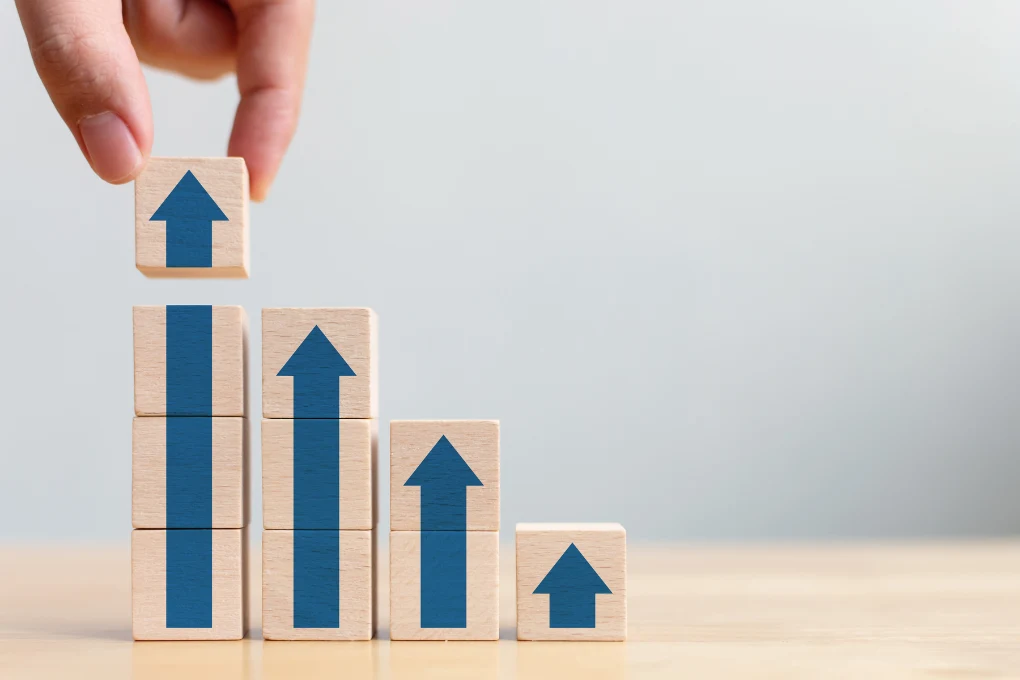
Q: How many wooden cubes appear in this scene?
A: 10